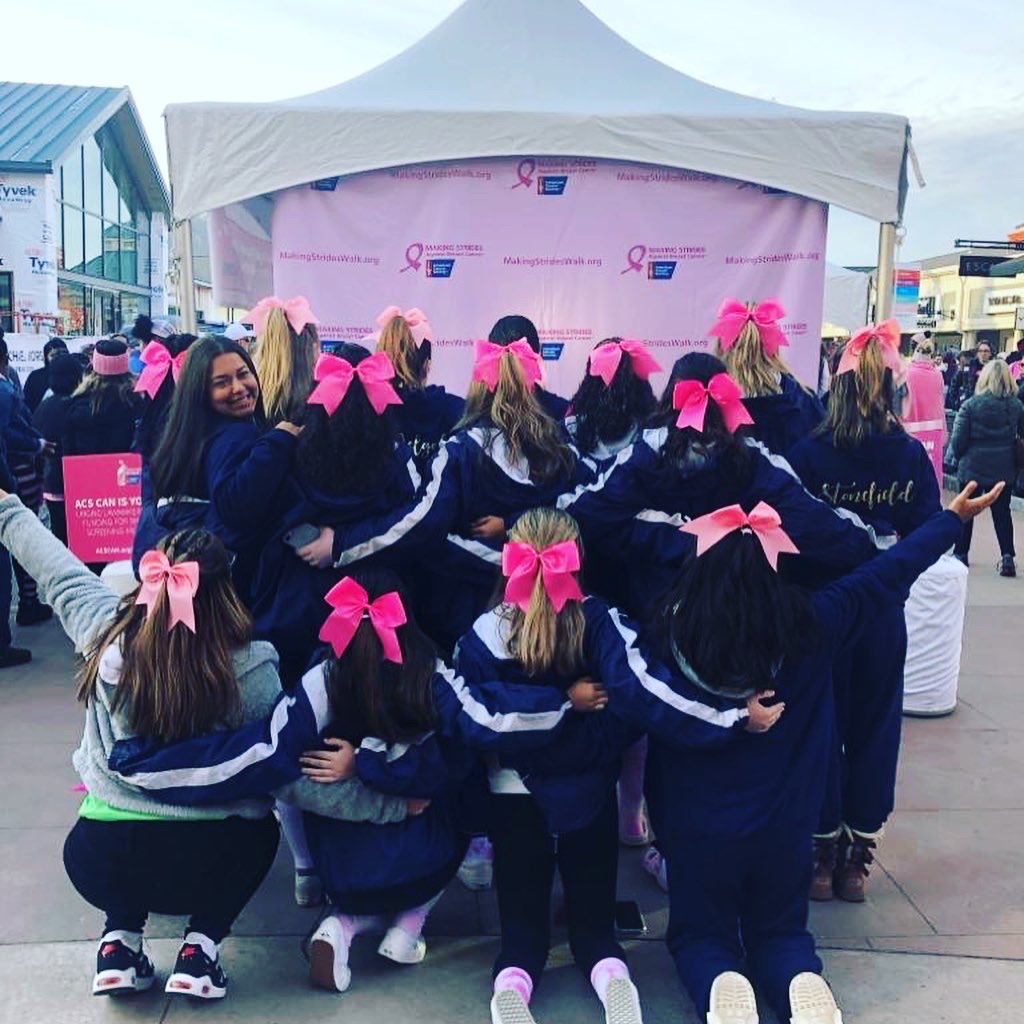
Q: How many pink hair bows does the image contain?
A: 13